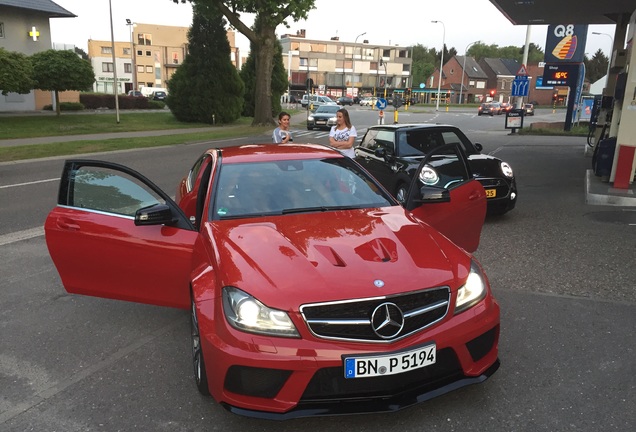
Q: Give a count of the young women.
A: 2